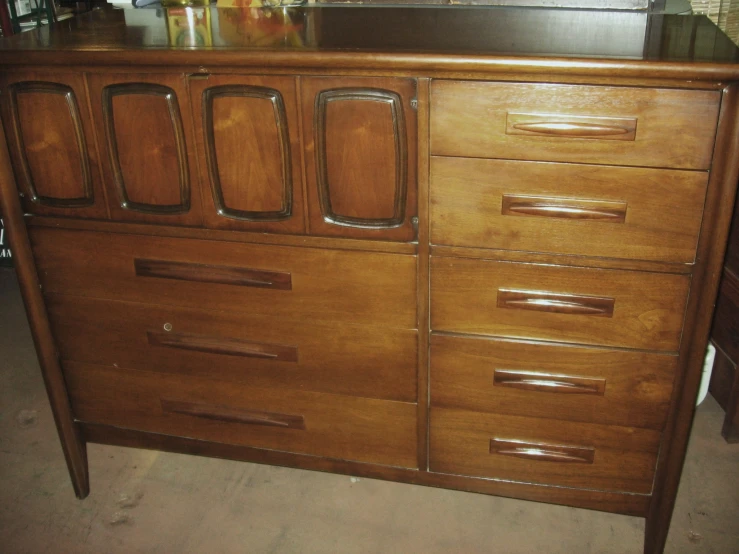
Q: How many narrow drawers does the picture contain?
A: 5